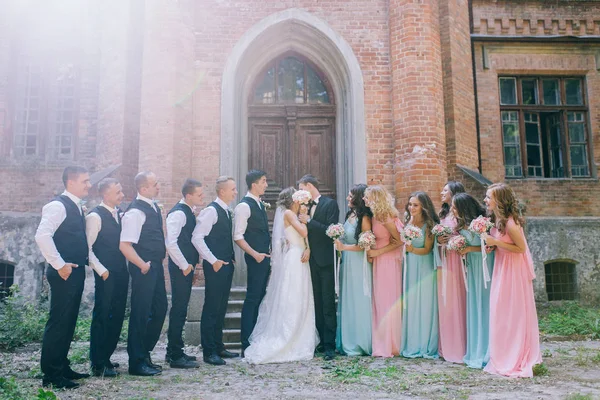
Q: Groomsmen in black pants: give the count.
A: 6